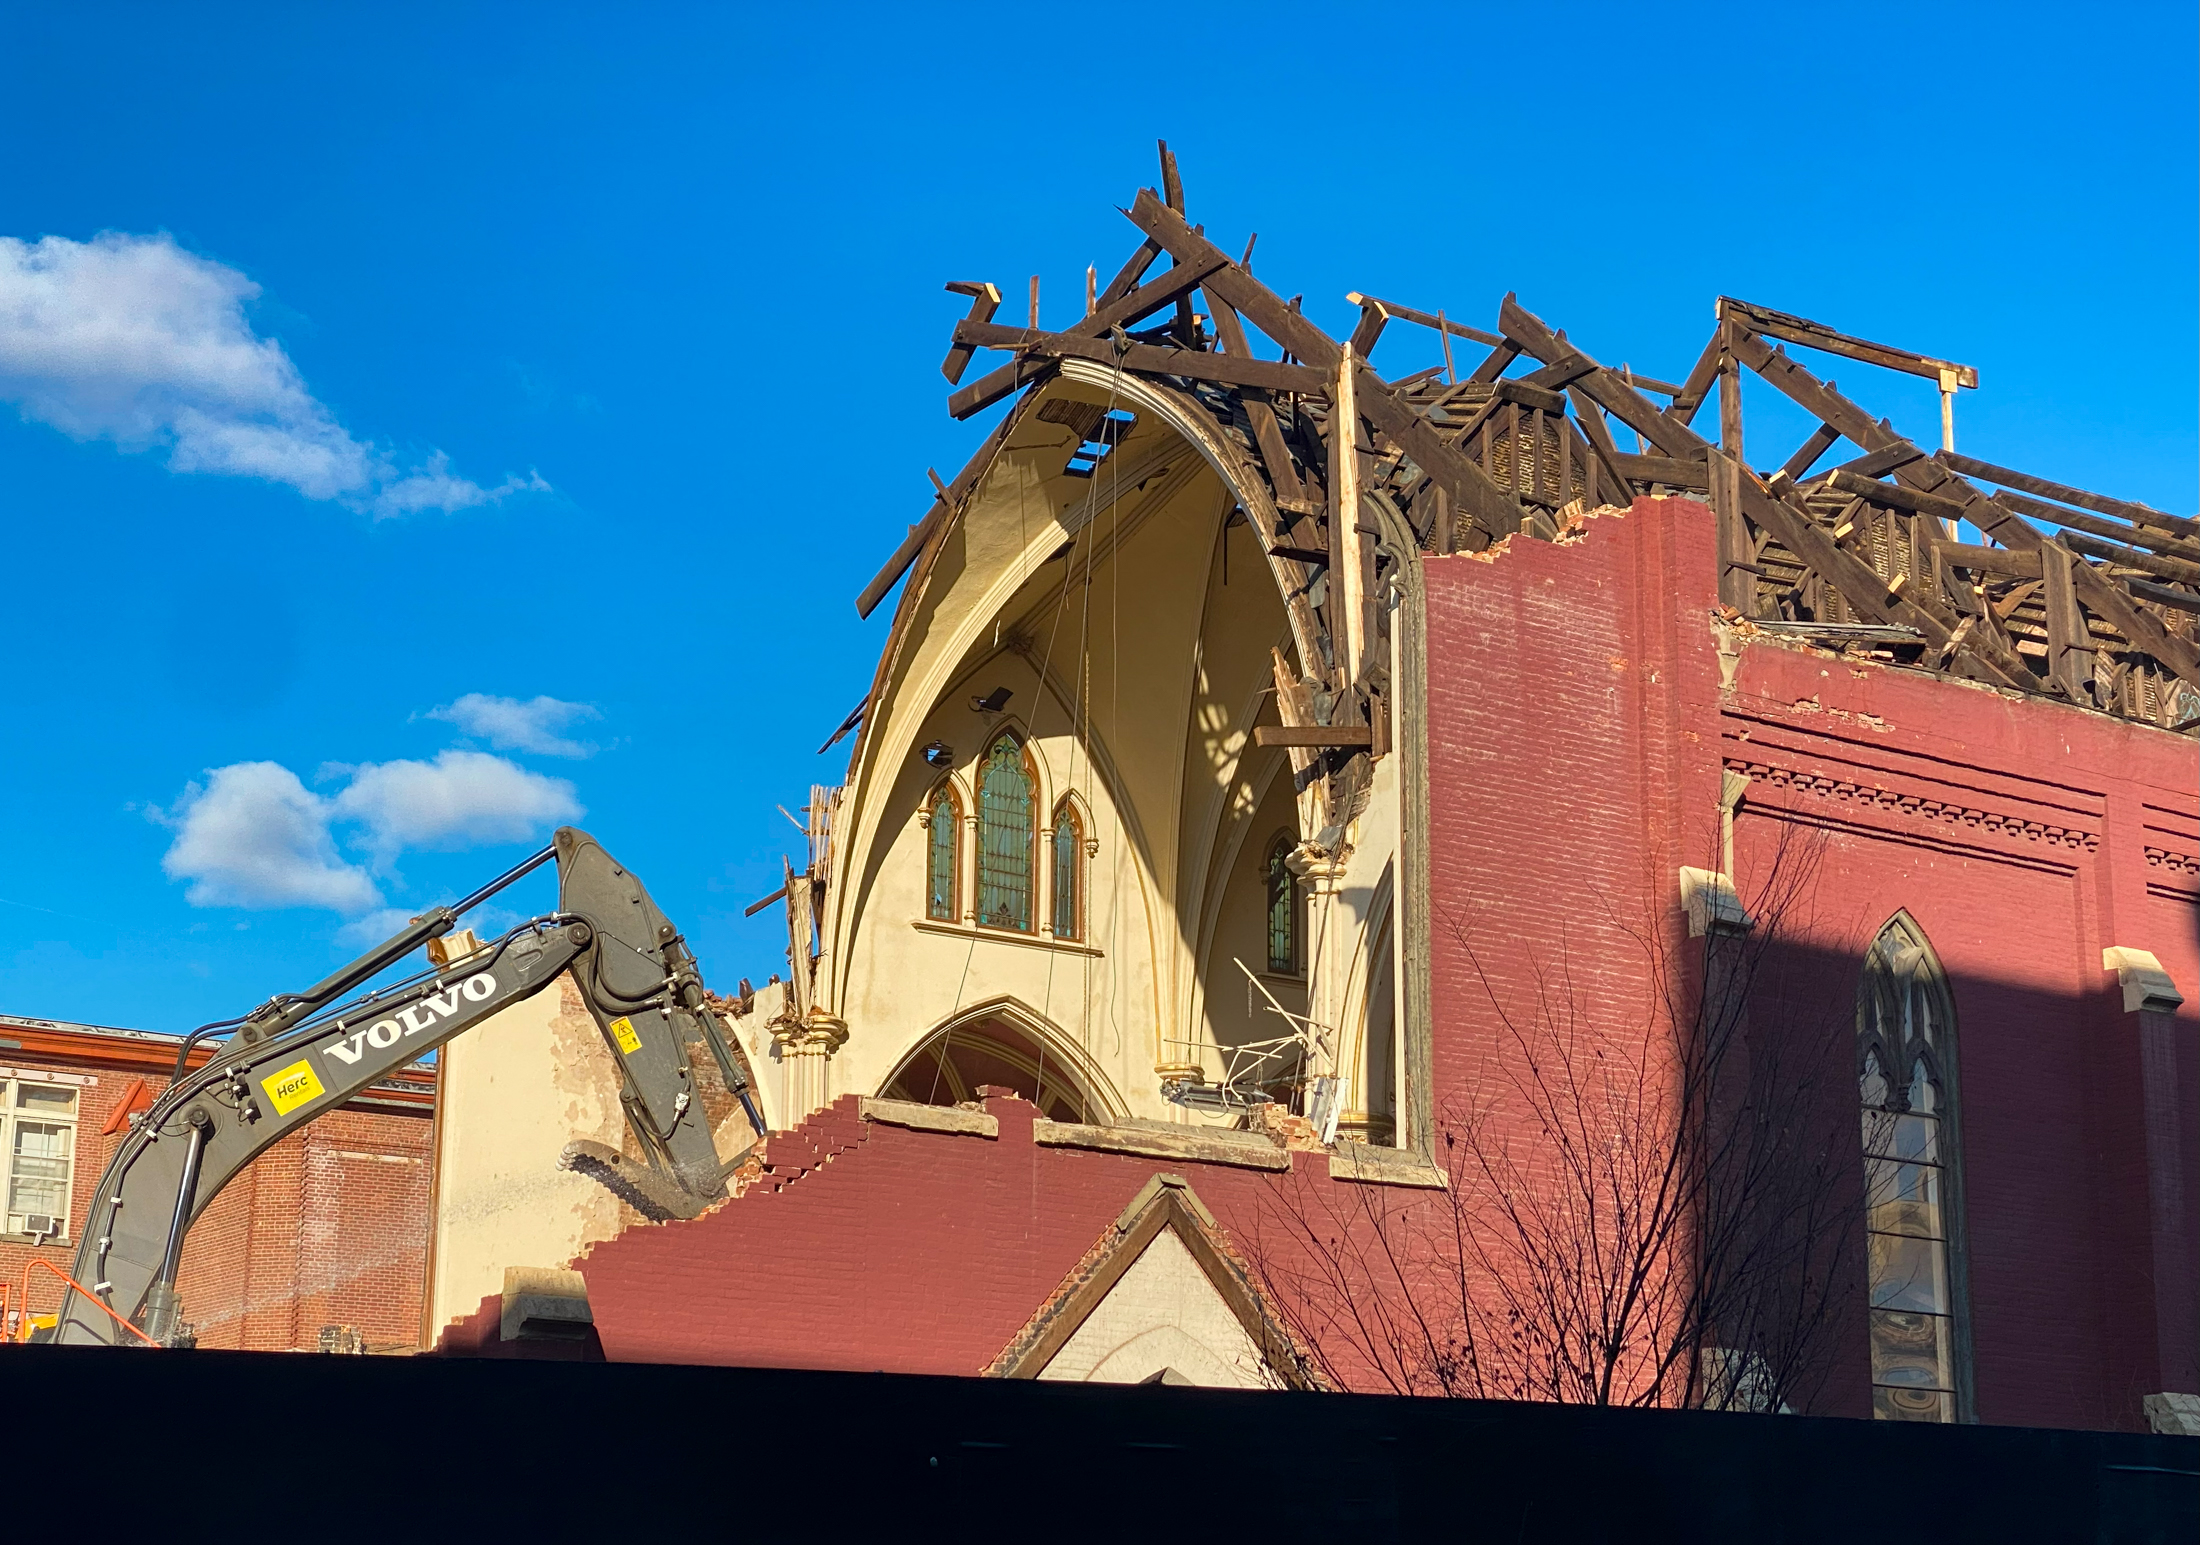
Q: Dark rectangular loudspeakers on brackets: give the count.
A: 1